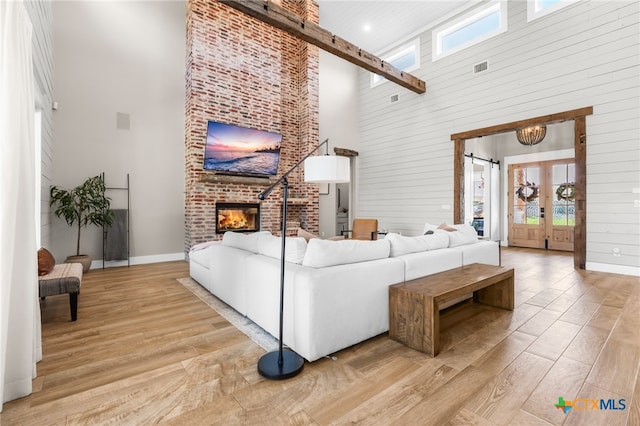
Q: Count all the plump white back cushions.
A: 5